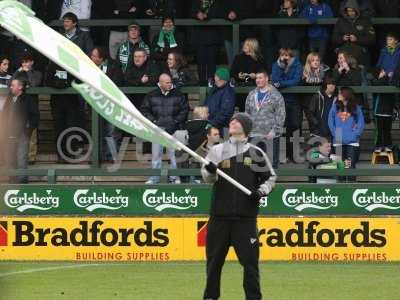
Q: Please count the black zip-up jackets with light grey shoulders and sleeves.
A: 1